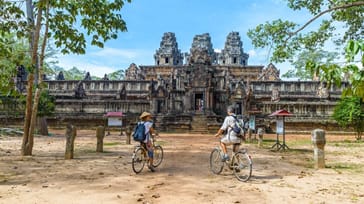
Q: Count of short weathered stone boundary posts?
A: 5